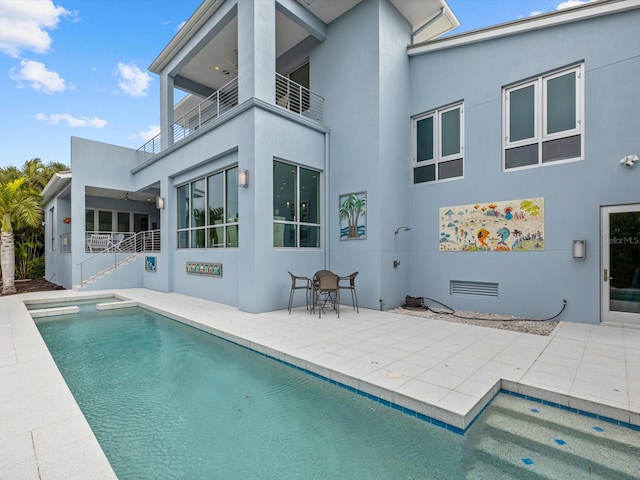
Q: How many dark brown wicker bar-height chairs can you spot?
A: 4